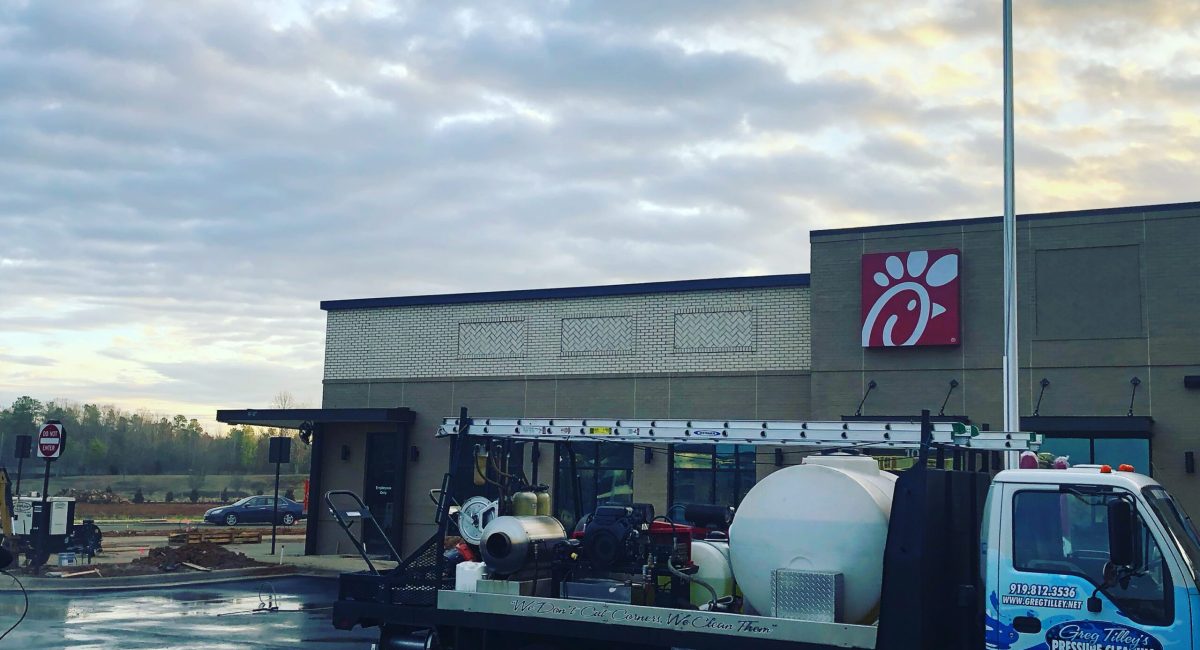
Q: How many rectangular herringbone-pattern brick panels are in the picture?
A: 3